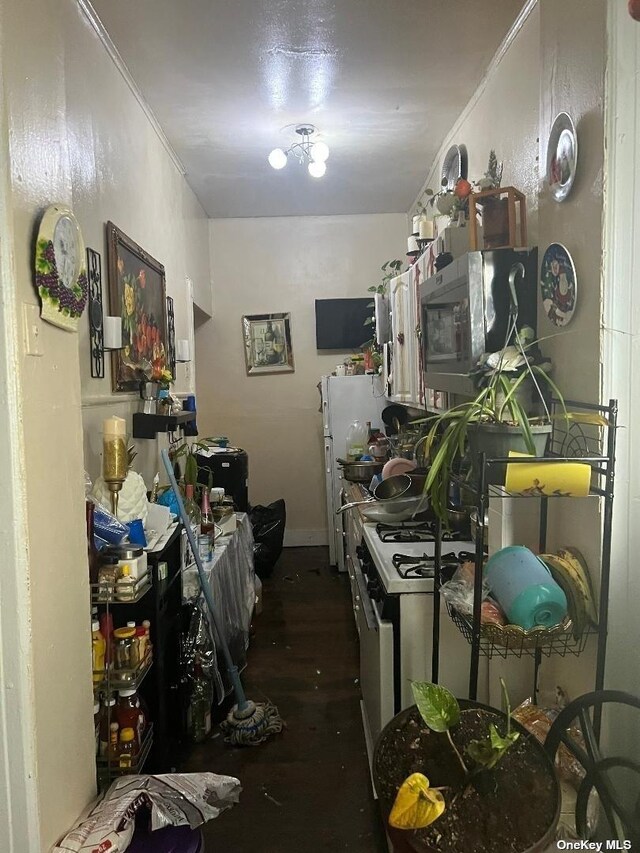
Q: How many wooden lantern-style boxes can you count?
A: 1